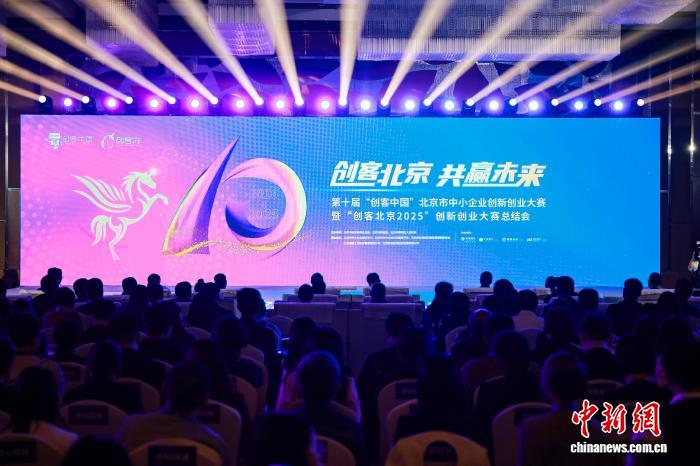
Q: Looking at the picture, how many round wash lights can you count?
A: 14